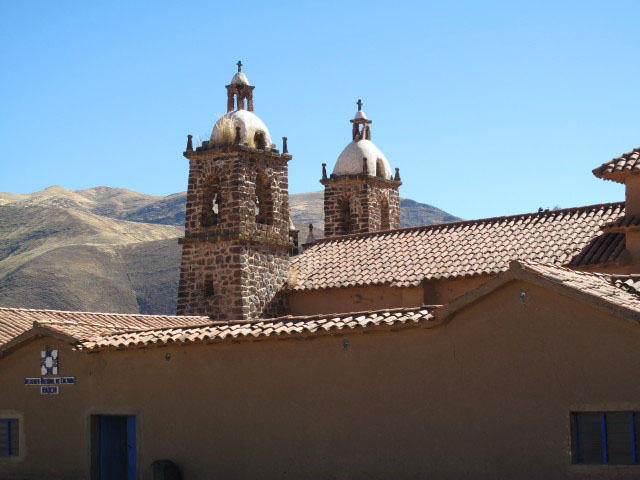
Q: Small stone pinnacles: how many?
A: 6